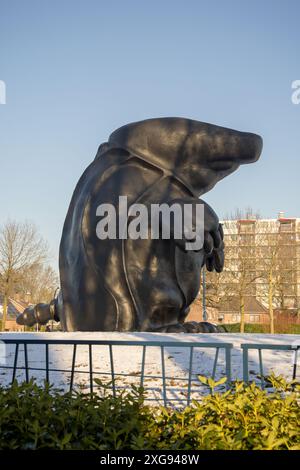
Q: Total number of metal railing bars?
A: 14